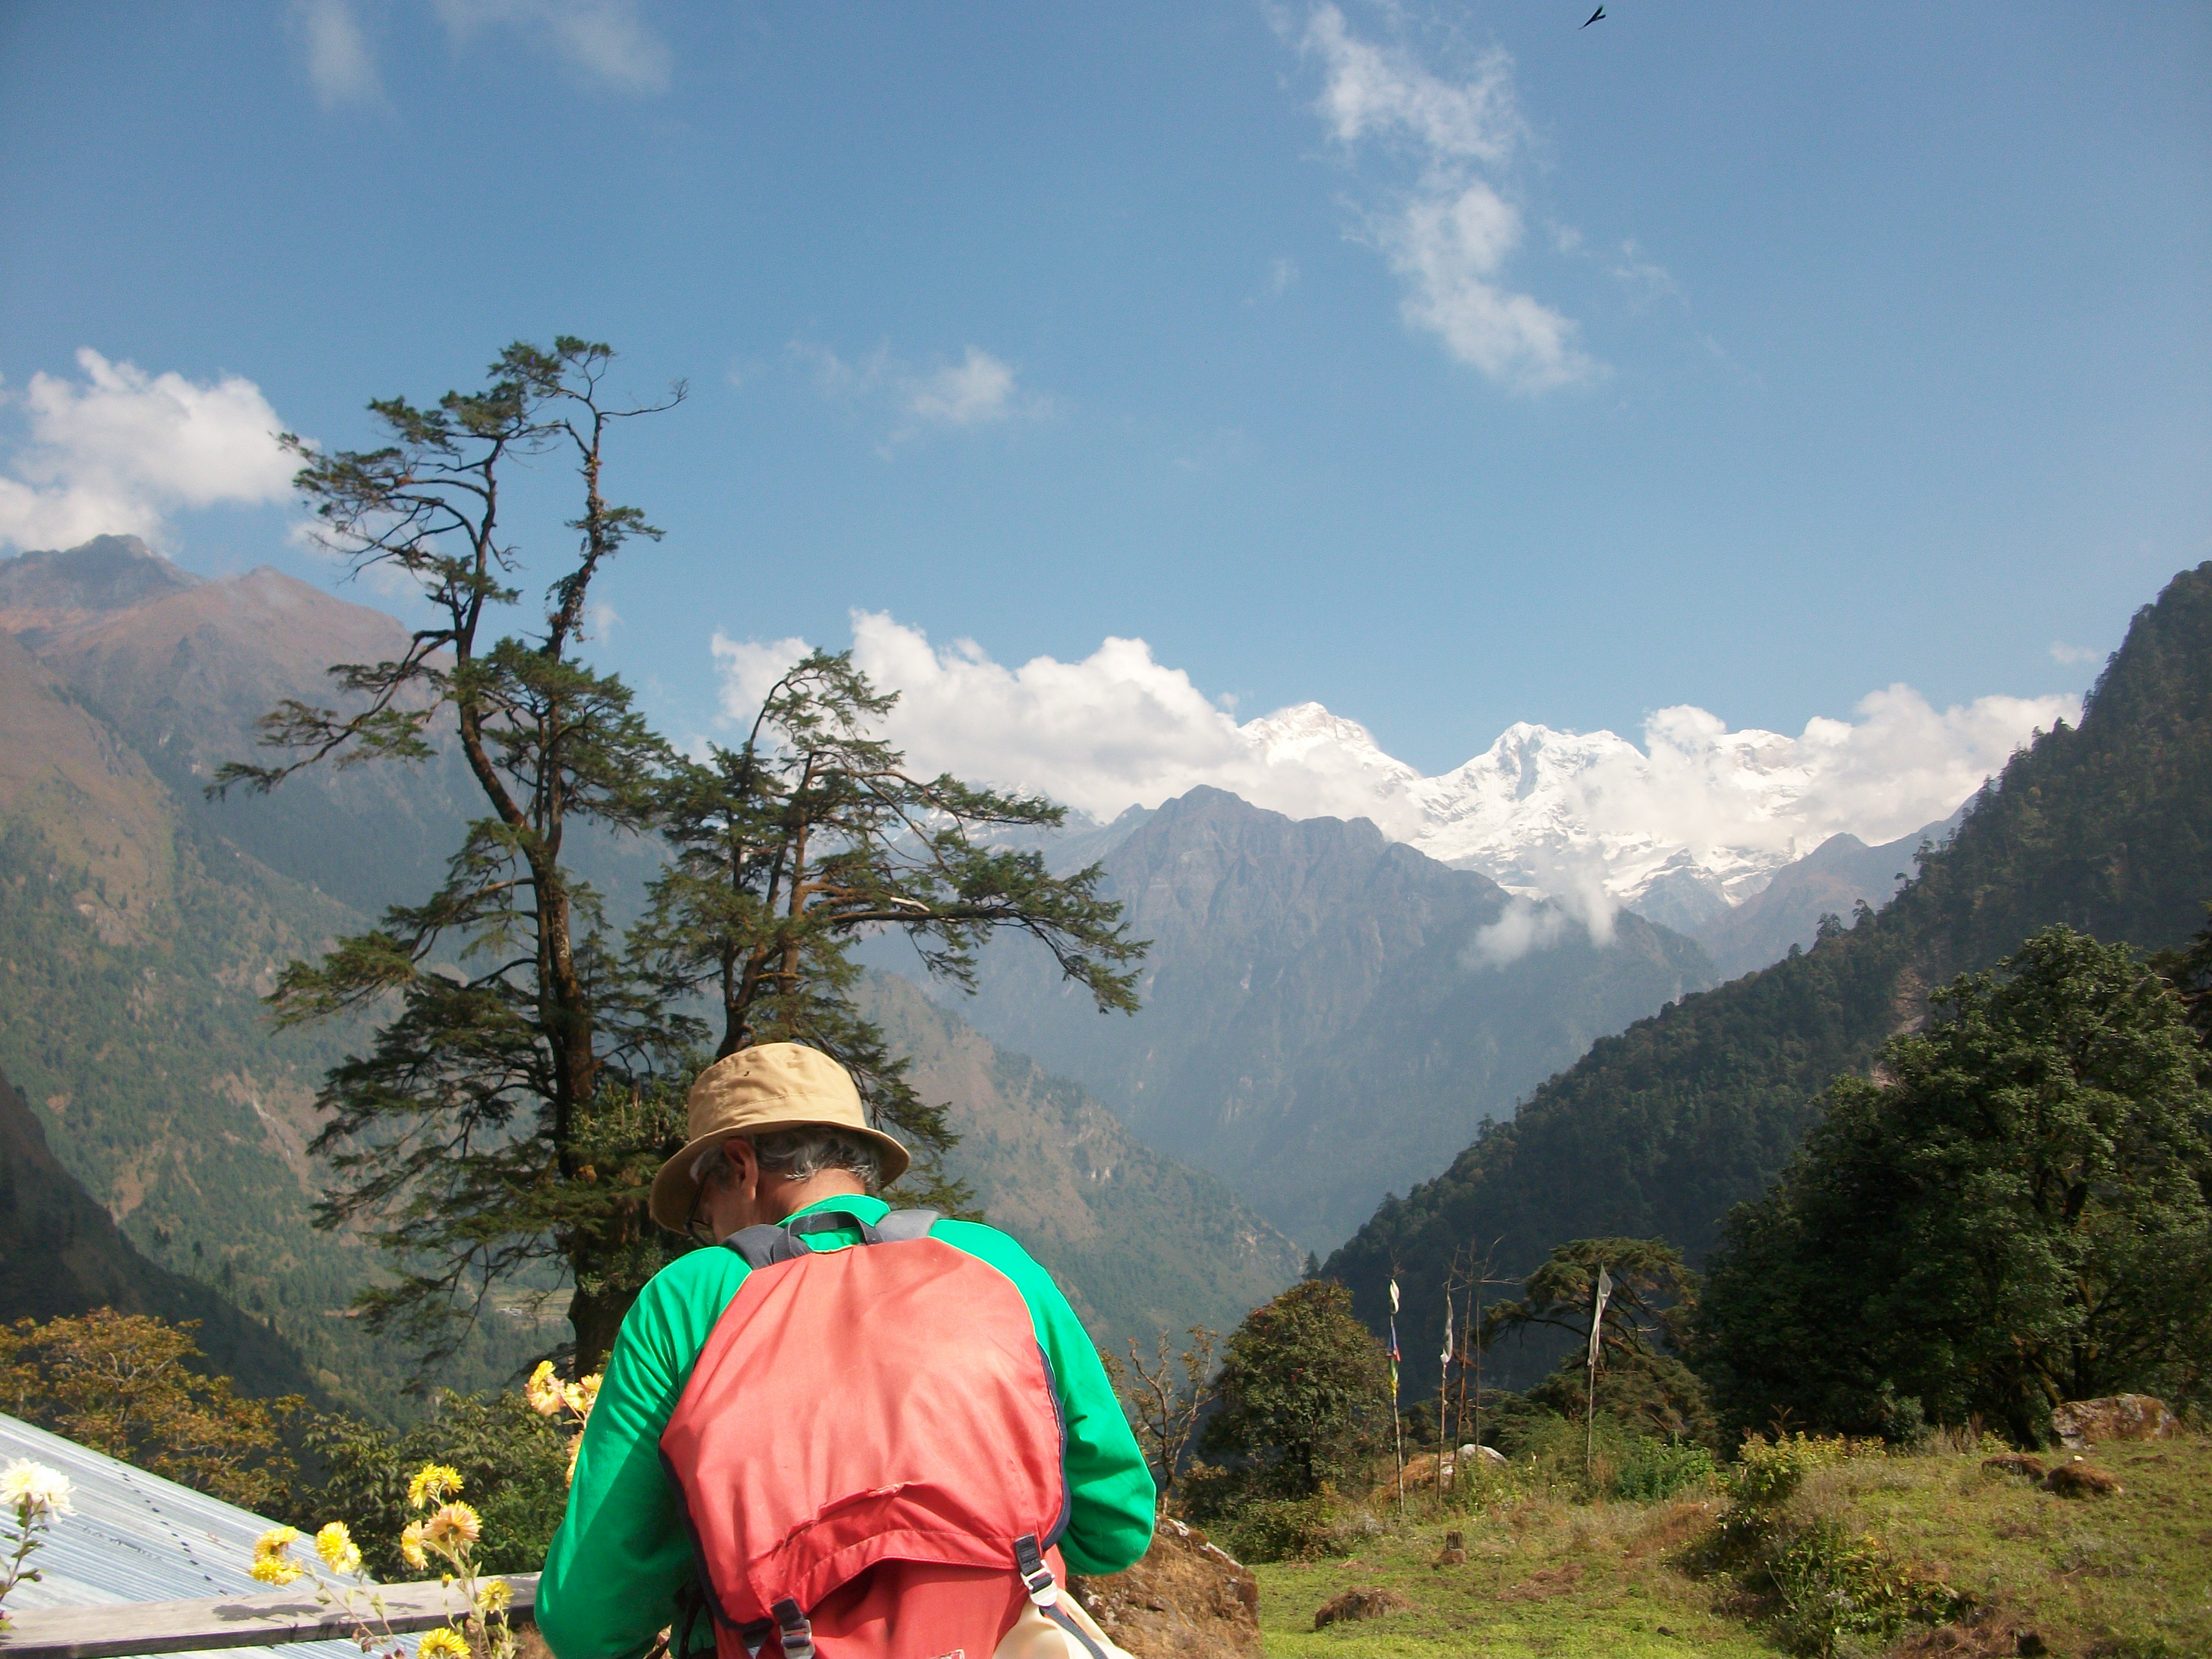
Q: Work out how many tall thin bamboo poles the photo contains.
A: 5